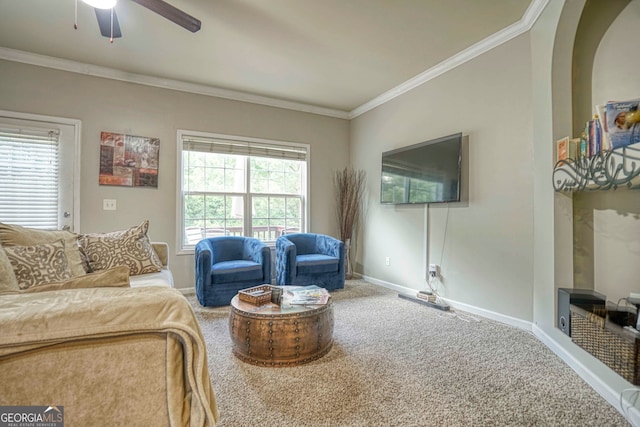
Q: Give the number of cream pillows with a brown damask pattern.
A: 2